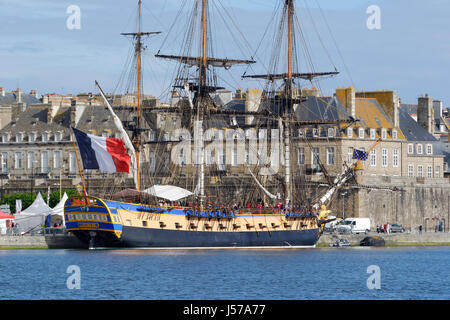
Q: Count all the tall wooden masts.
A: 3